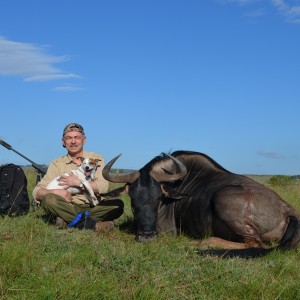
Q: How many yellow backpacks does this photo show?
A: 0